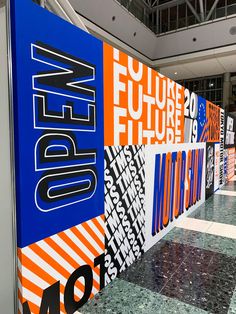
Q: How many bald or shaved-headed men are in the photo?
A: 0